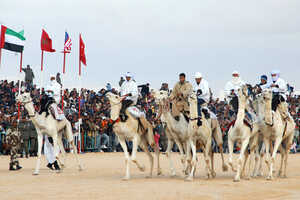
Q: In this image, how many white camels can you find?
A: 7